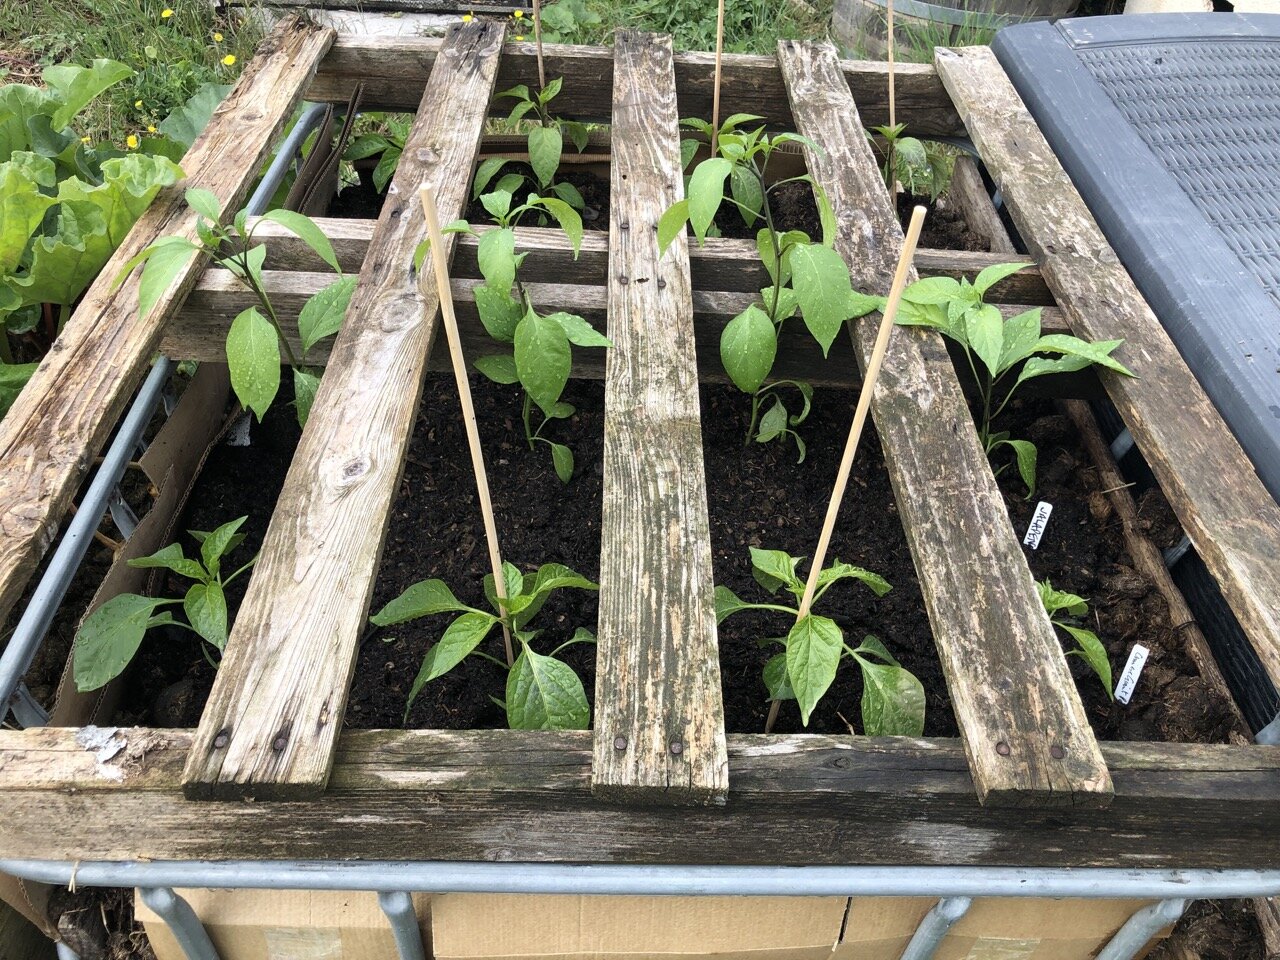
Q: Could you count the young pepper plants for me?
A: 12